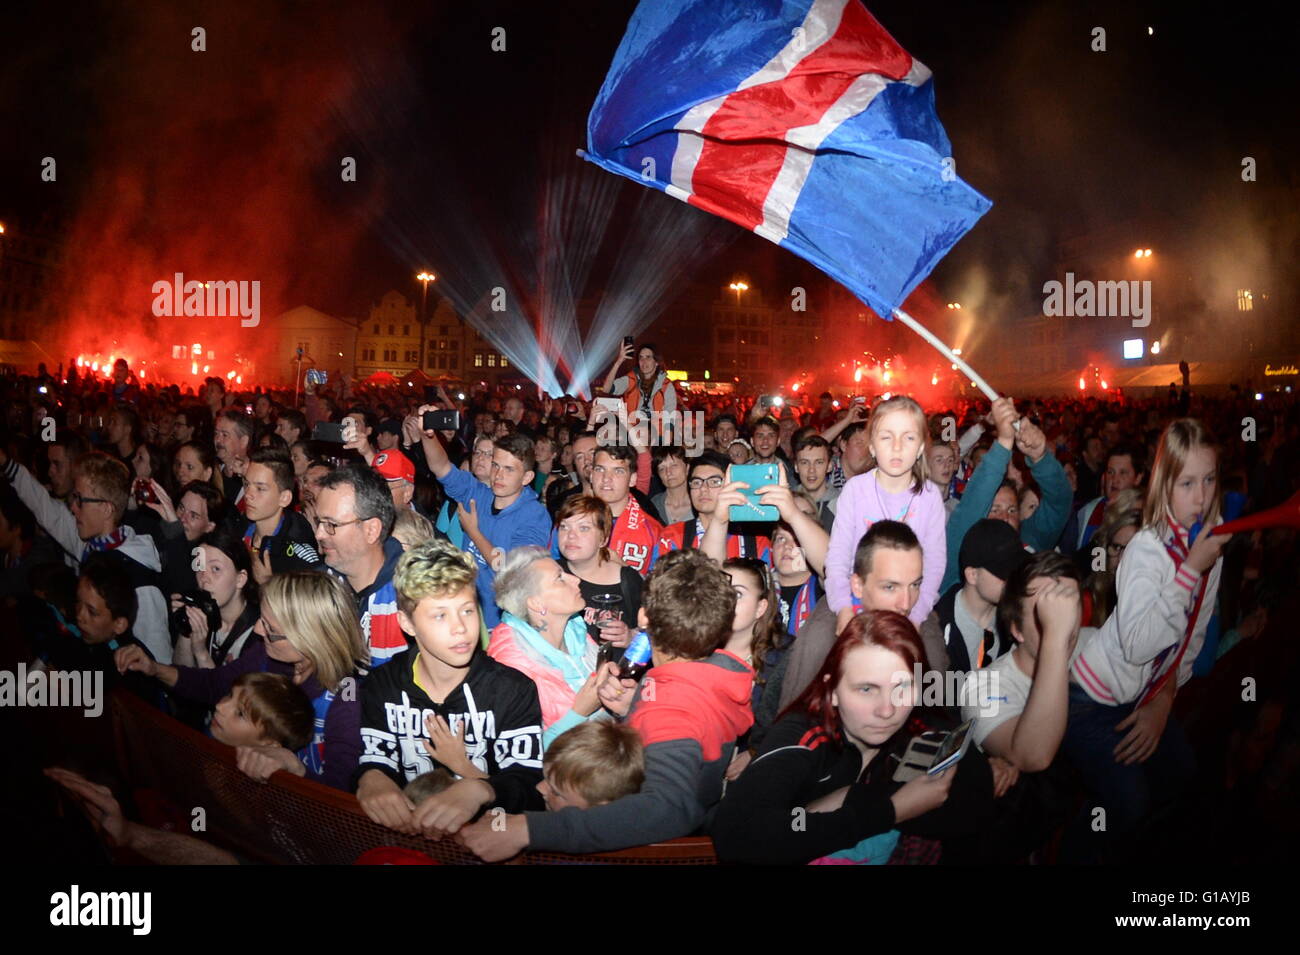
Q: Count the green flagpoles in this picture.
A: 0